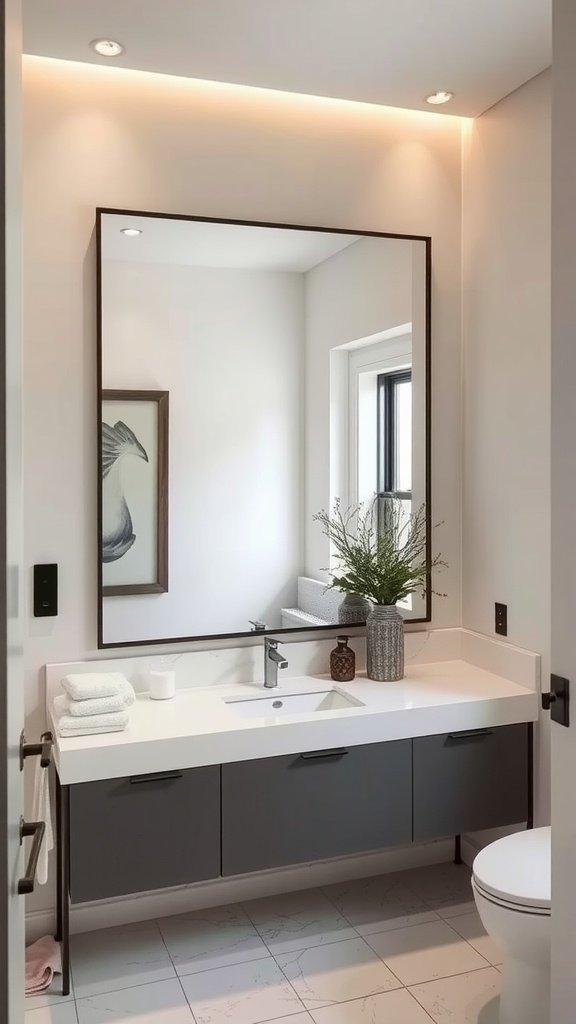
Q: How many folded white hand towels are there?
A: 3